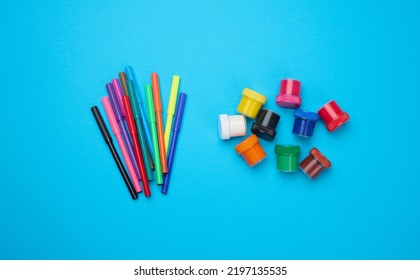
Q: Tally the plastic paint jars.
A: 9